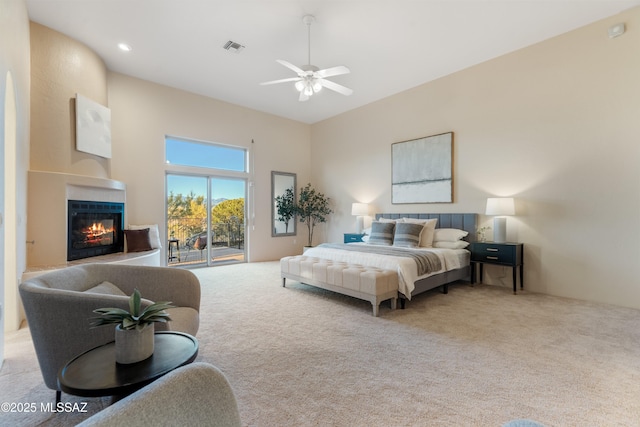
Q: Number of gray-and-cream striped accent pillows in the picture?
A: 2